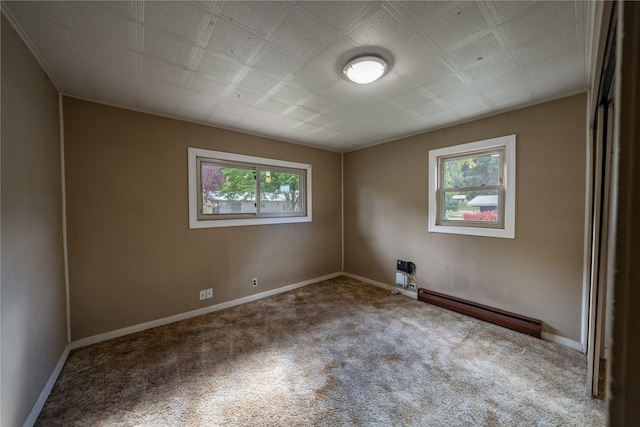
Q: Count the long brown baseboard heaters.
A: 1